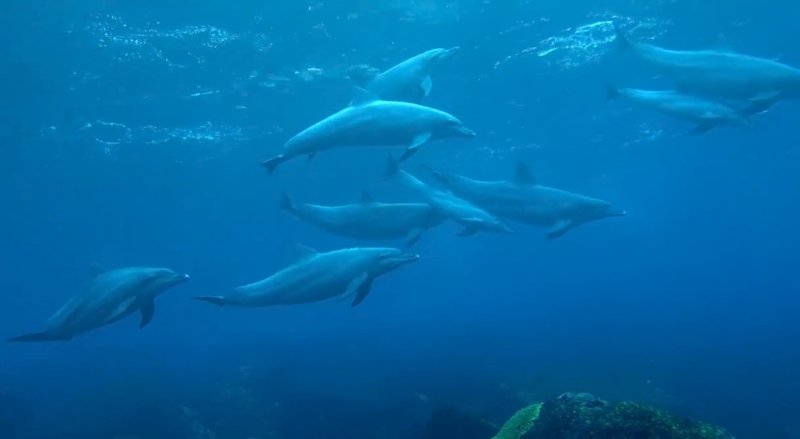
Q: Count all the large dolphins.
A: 7